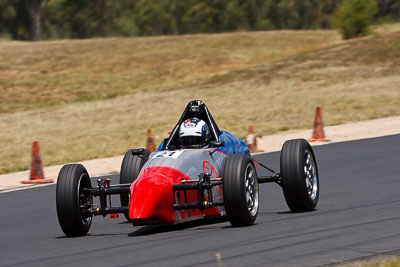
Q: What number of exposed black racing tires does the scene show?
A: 4